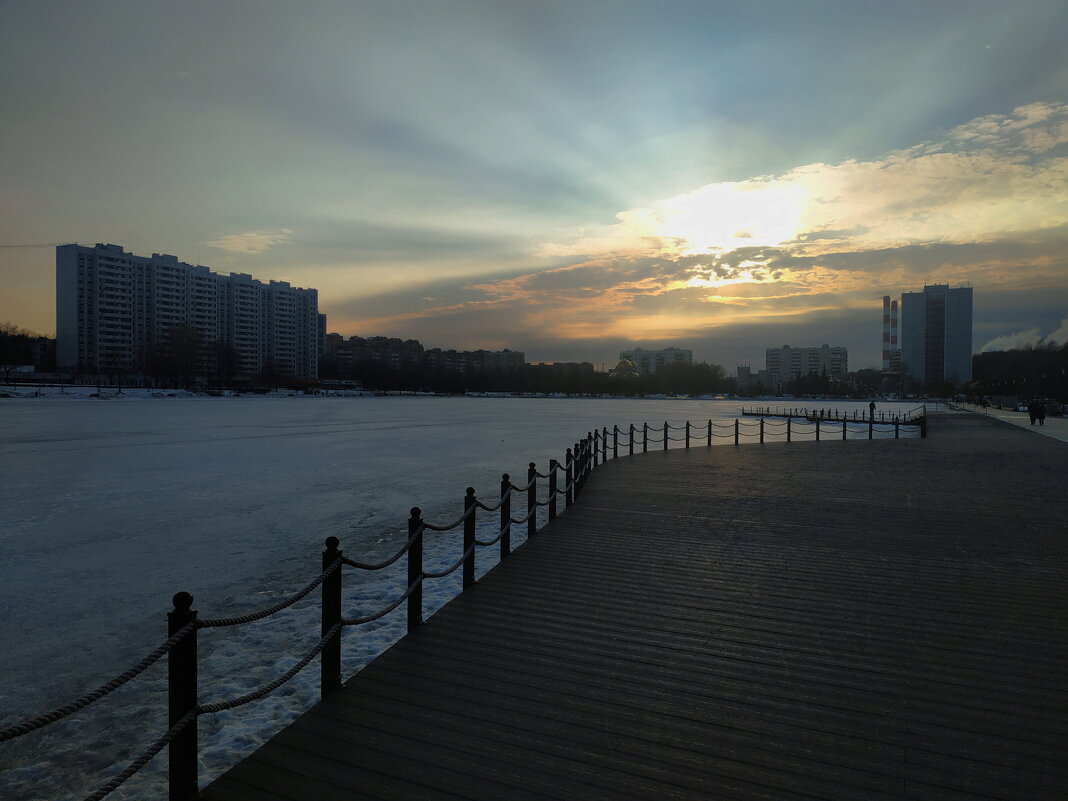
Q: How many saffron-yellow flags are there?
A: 0